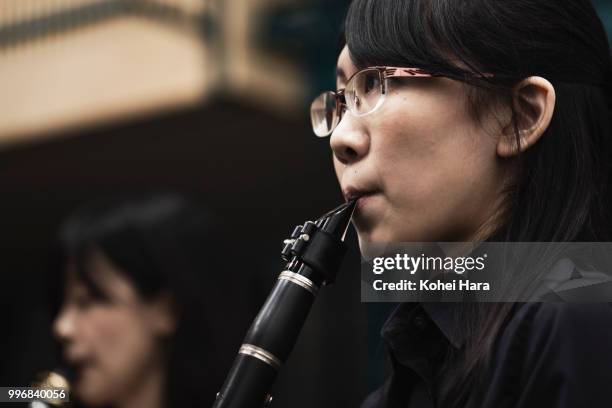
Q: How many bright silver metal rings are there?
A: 2